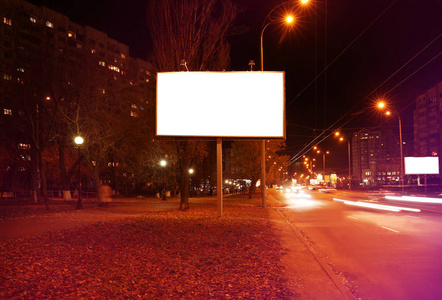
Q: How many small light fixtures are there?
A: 2